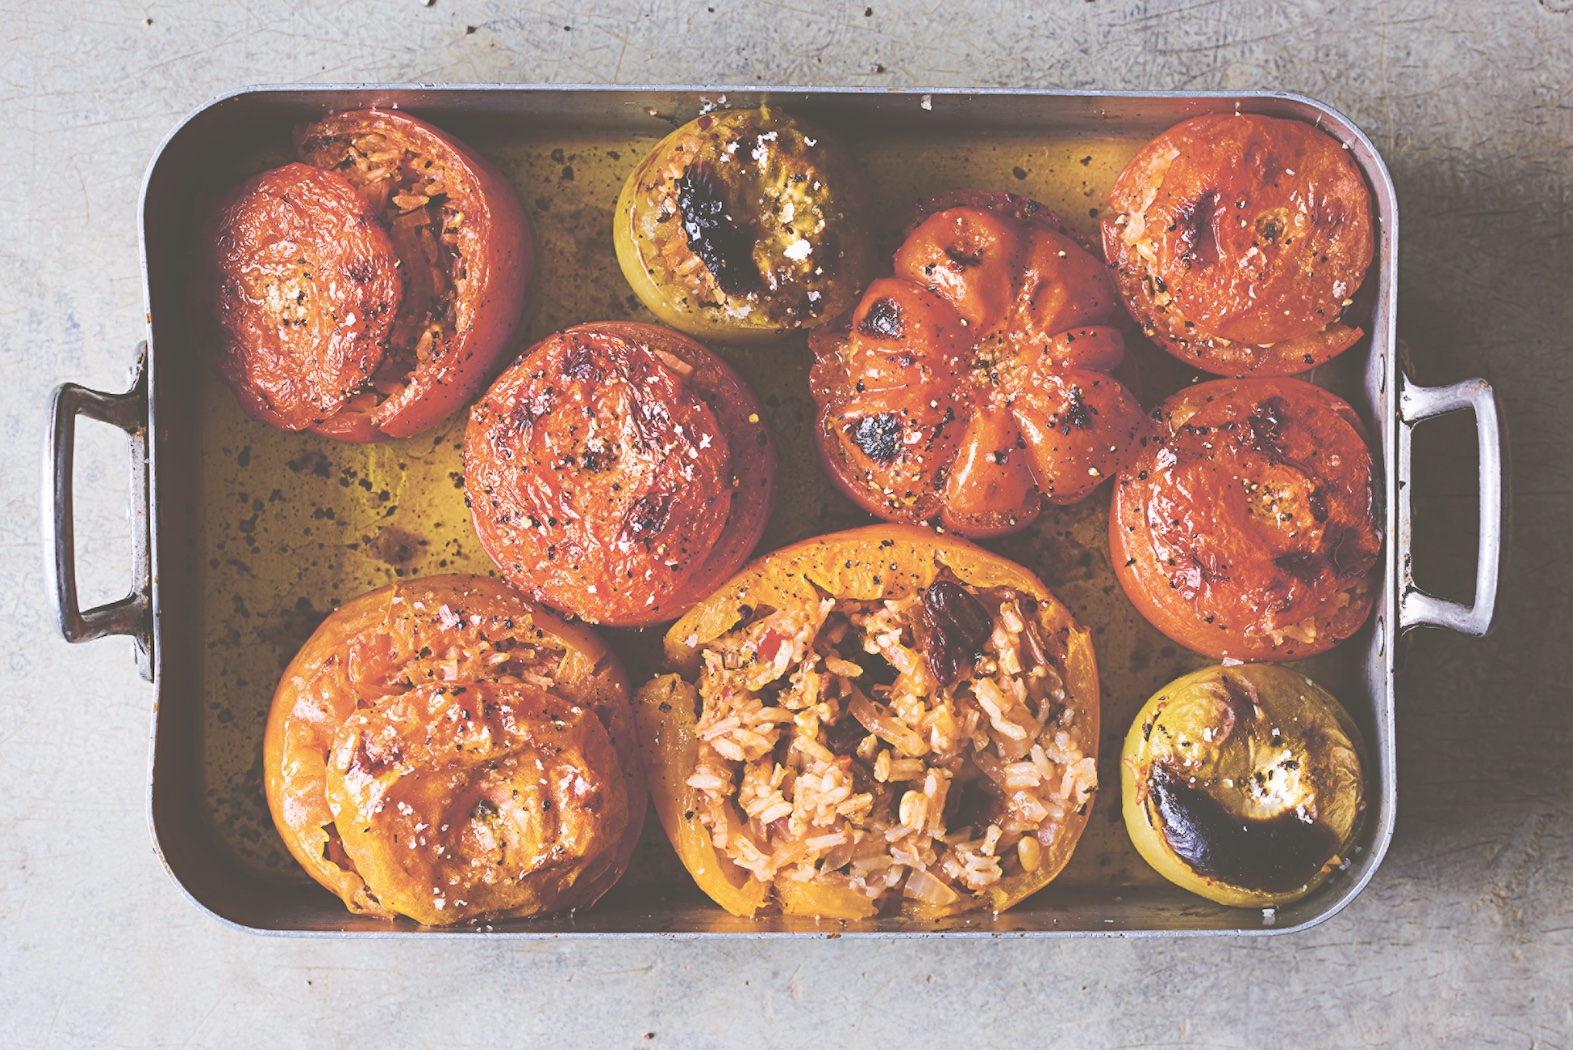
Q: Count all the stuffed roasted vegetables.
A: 9